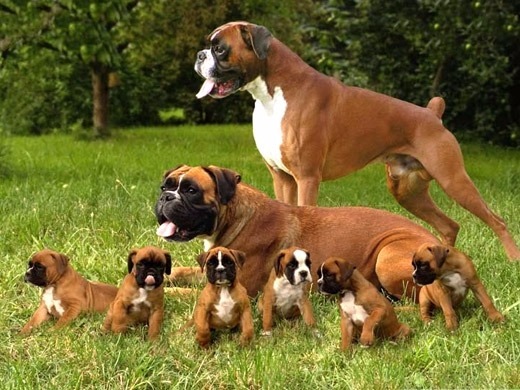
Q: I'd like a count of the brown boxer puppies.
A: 6